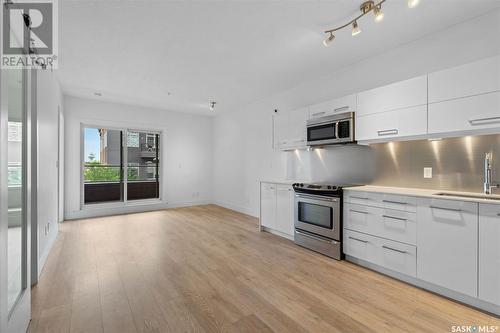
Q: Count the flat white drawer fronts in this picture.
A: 3